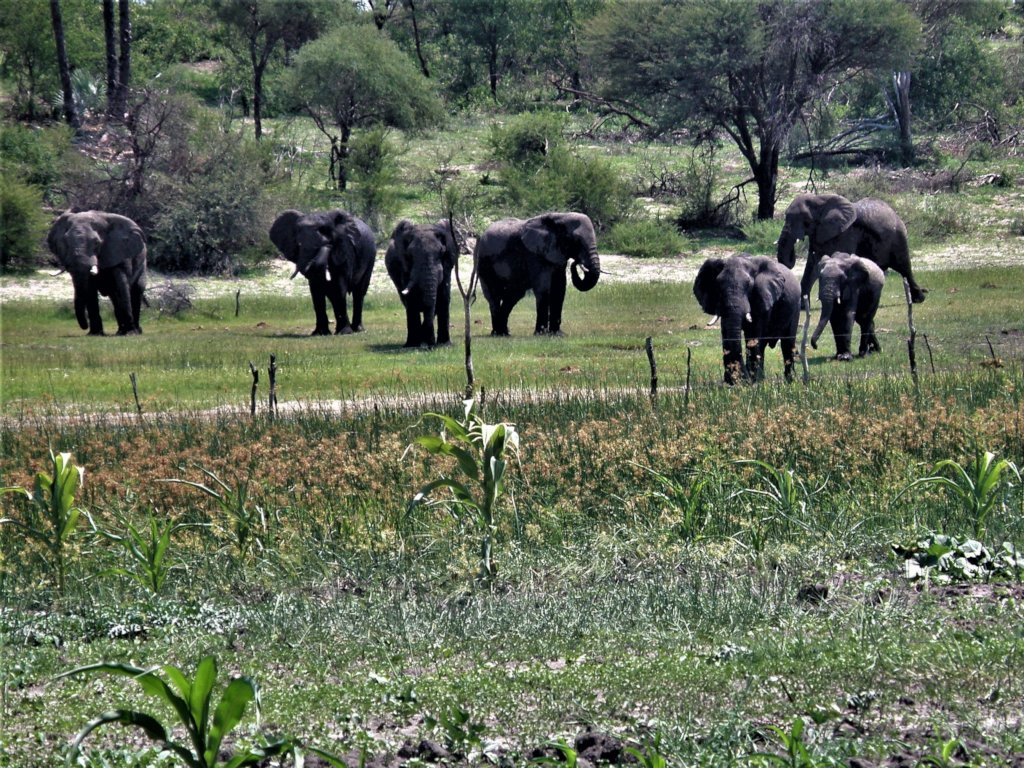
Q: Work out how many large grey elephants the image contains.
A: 7